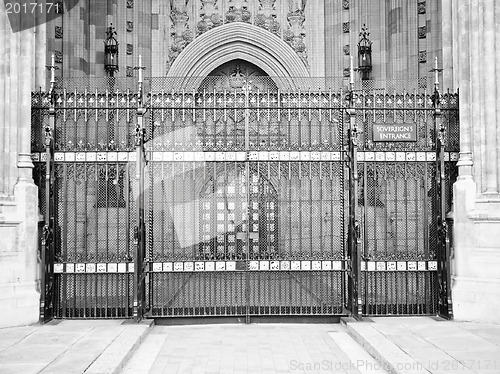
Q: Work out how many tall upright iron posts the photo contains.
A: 4